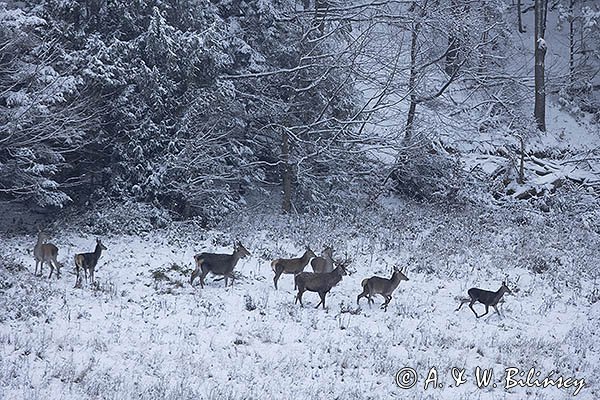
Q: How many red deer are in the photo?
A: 8